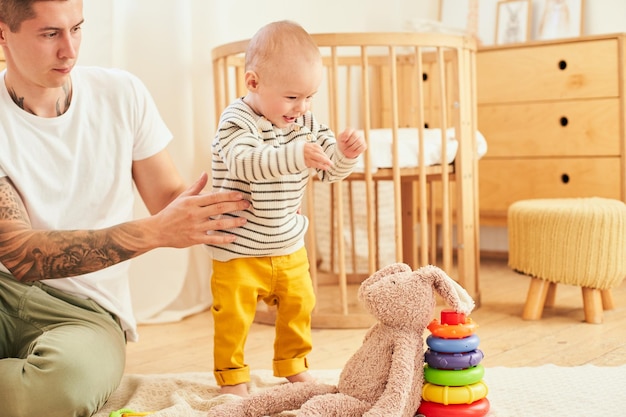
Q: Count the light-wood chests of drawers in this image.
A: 1